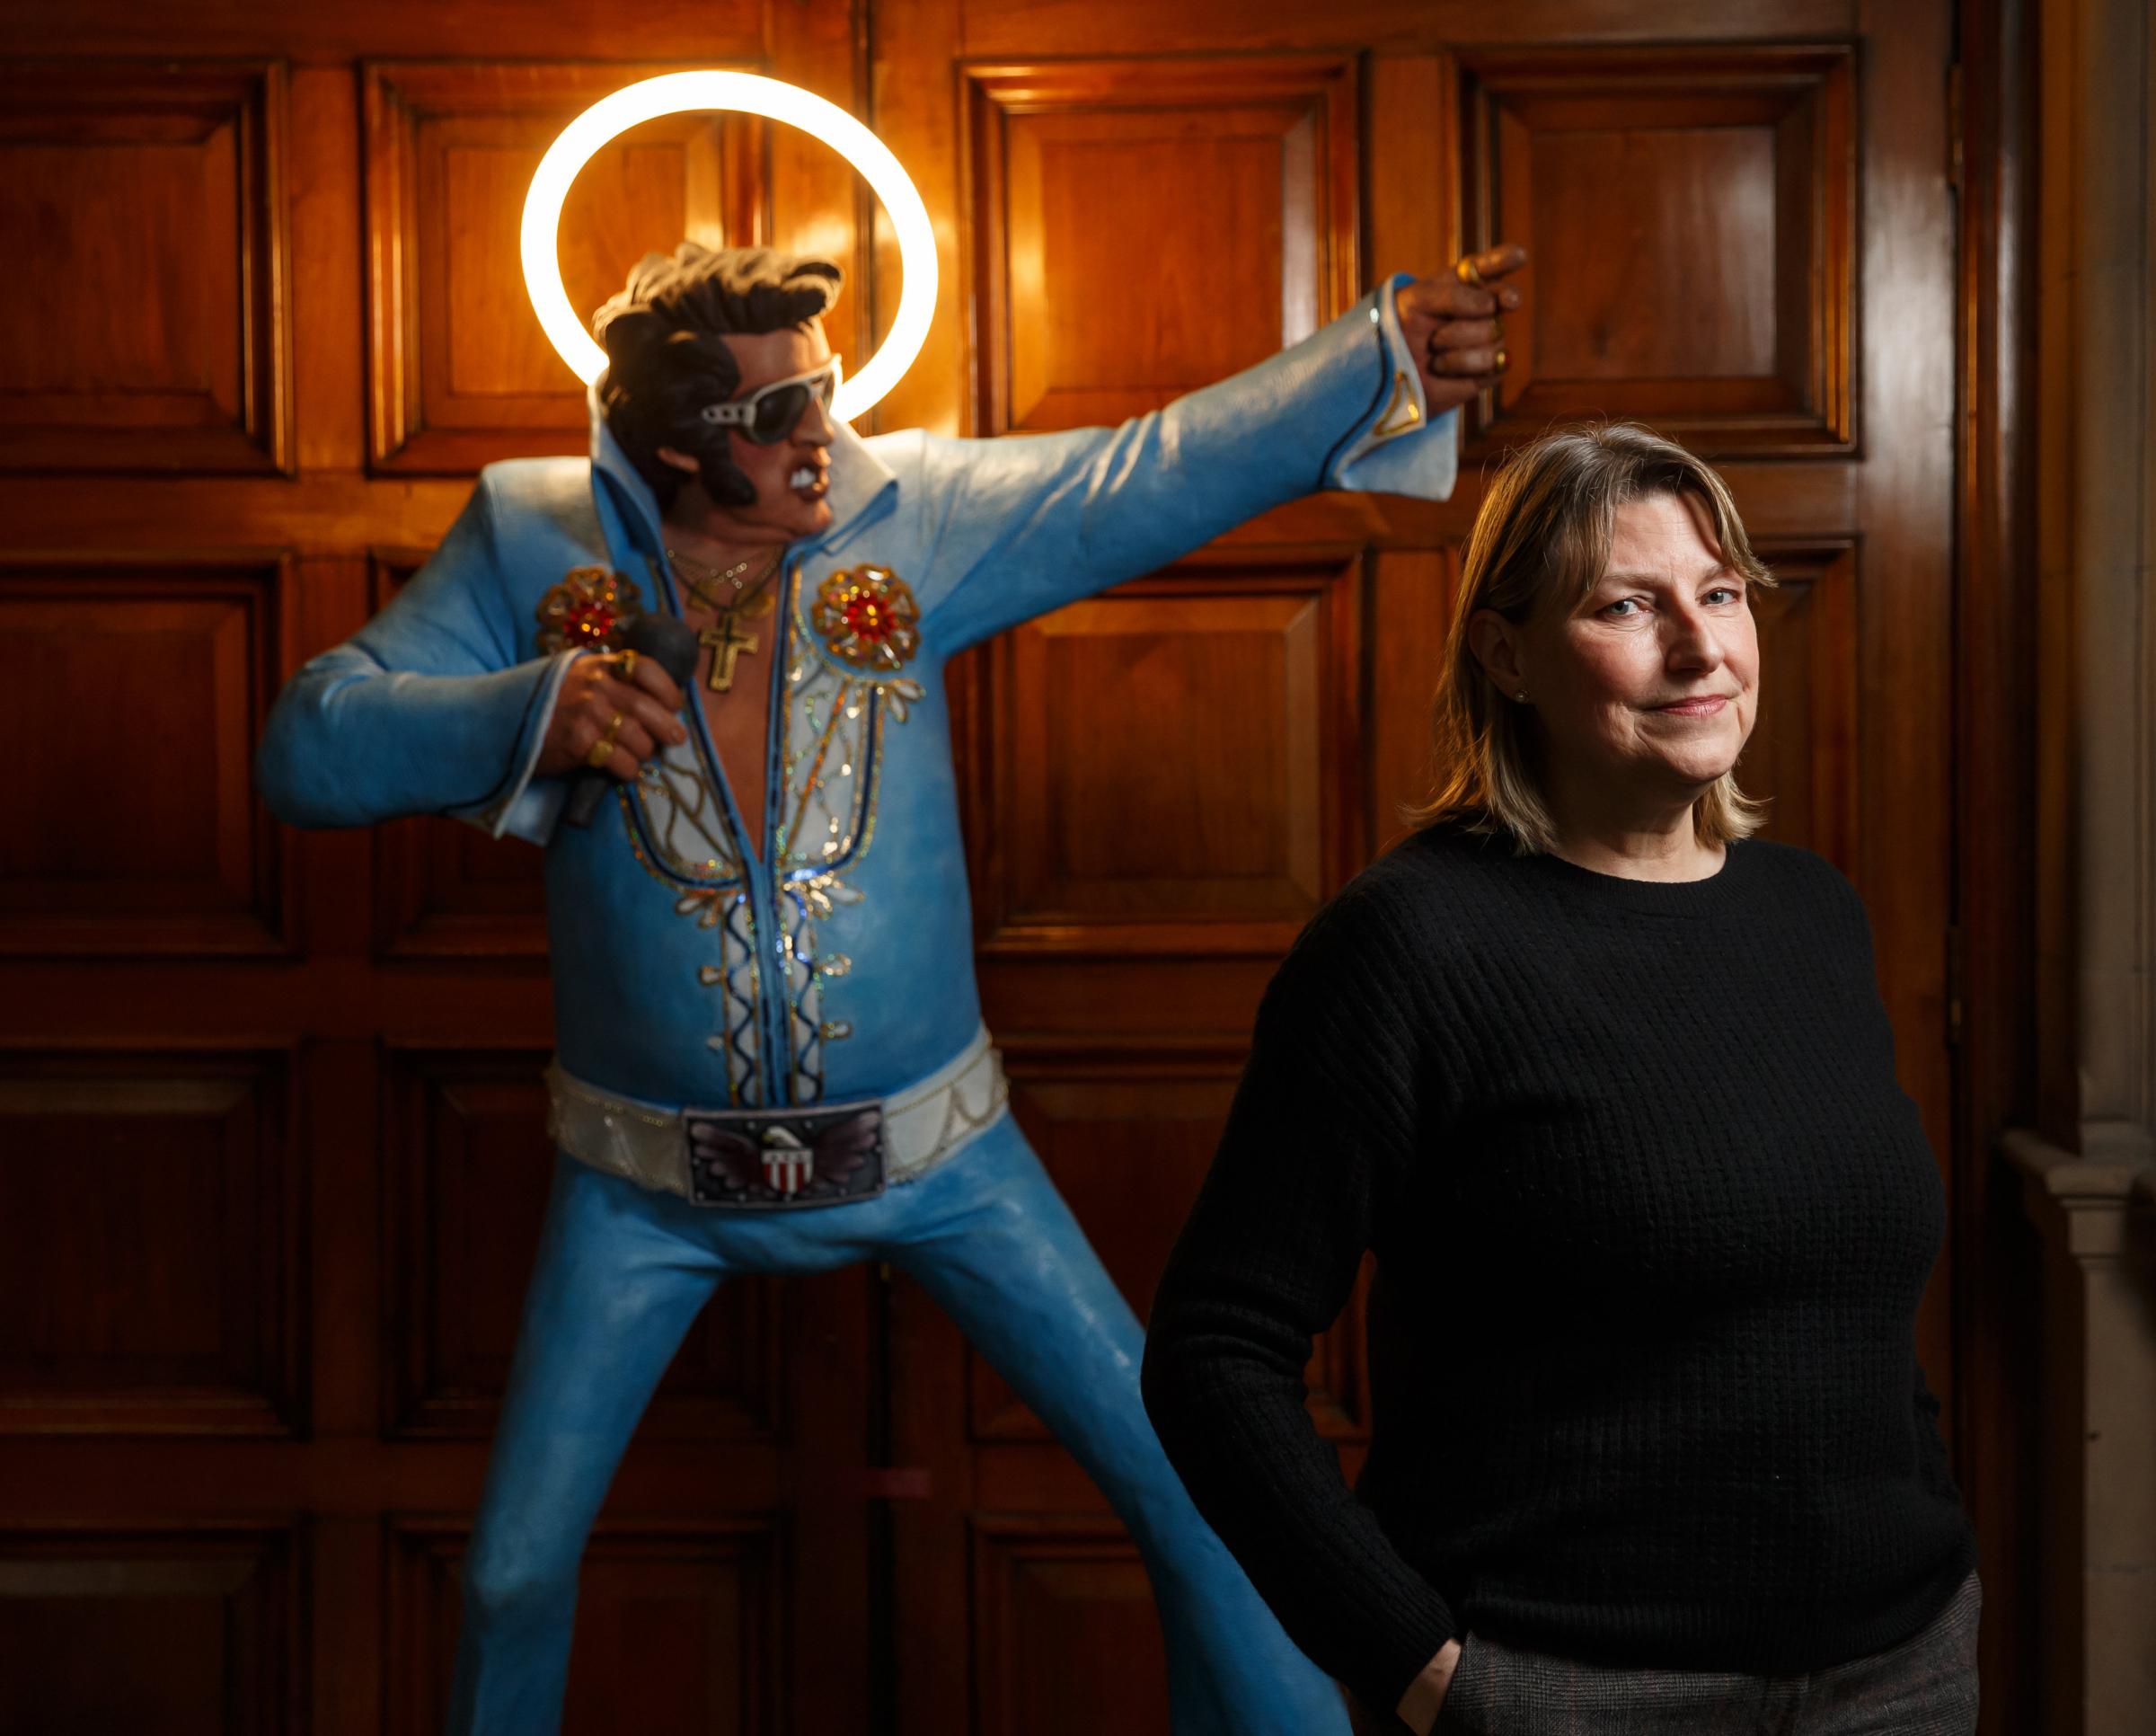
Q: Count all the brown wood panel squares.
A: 14